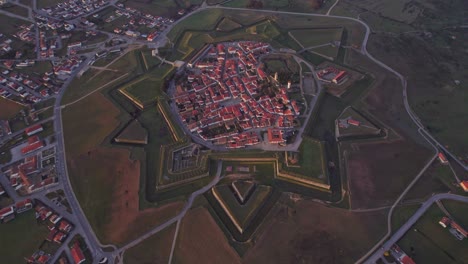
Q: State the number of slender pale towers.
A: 2